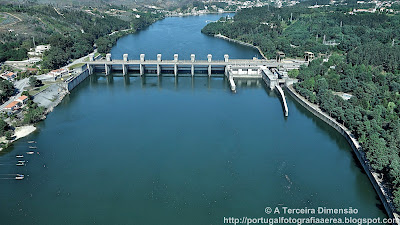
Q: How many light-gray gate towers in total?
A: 9